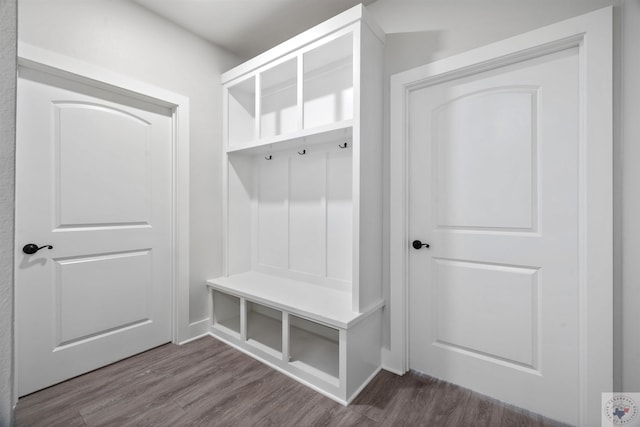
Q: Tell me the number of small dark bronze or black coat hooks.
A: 3